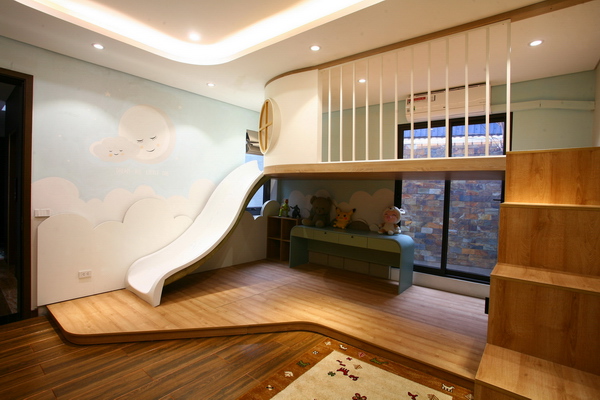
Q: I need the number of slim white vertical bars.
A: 12